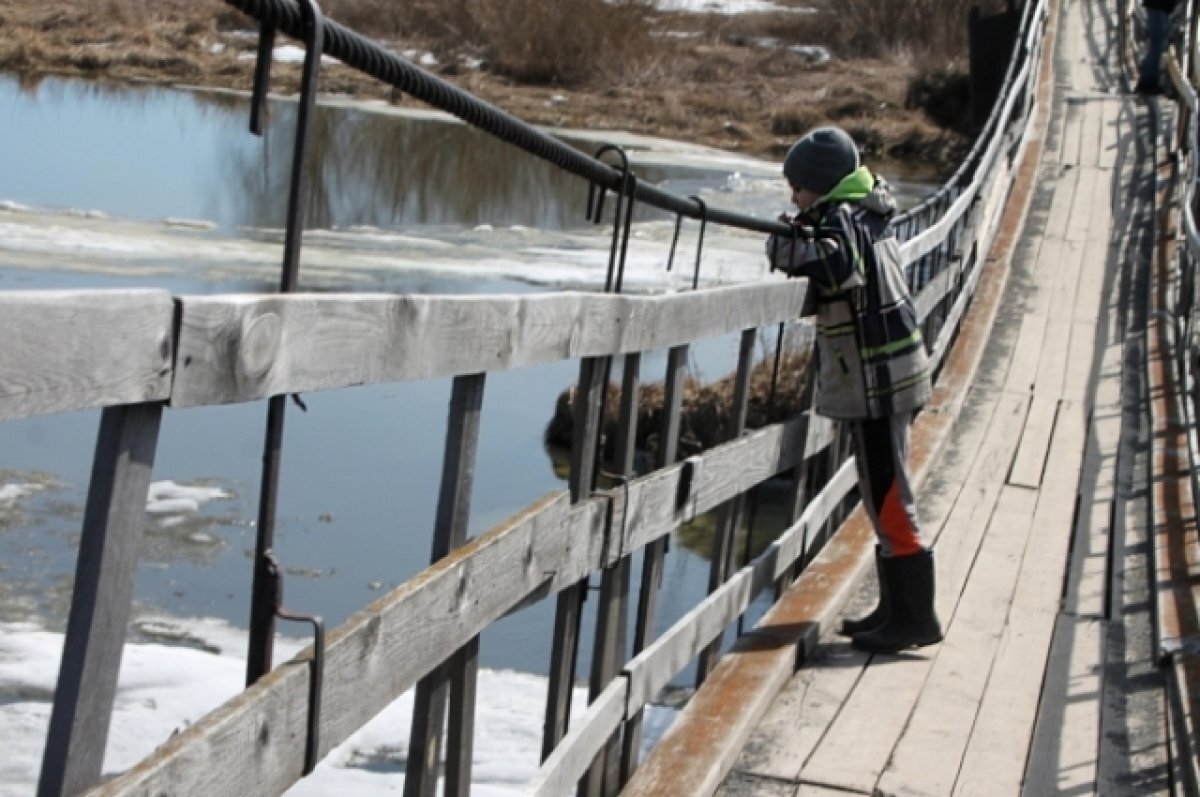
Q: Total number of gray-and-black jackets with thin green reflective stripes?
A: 1